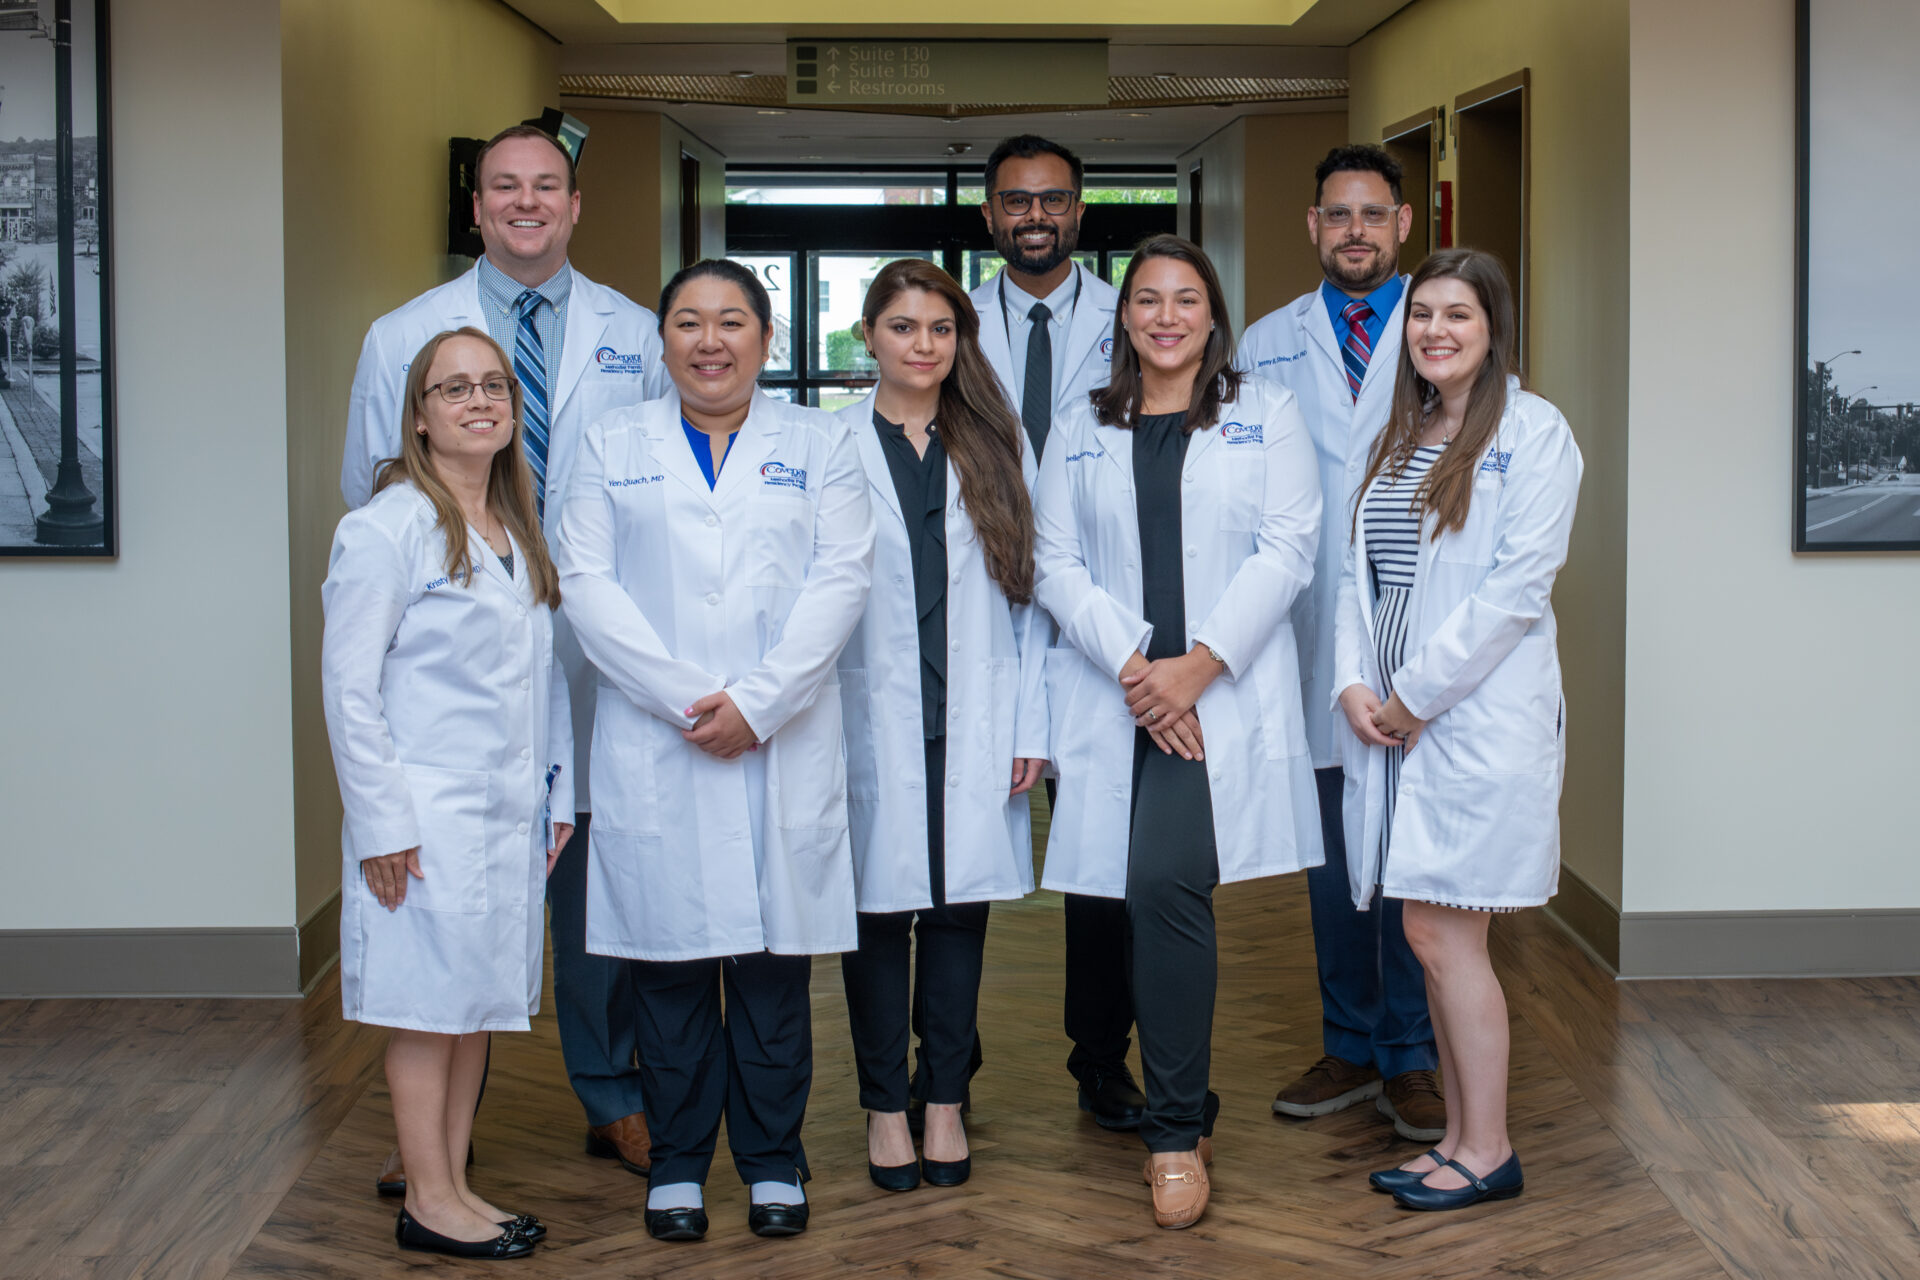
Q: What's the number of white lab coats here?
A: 8